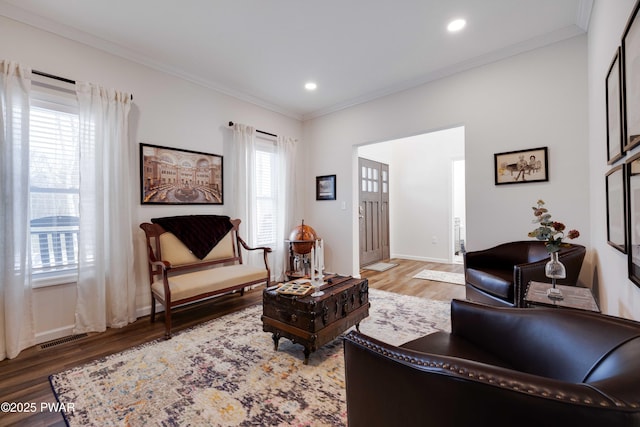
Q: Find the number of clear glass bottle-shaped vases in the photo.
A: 1